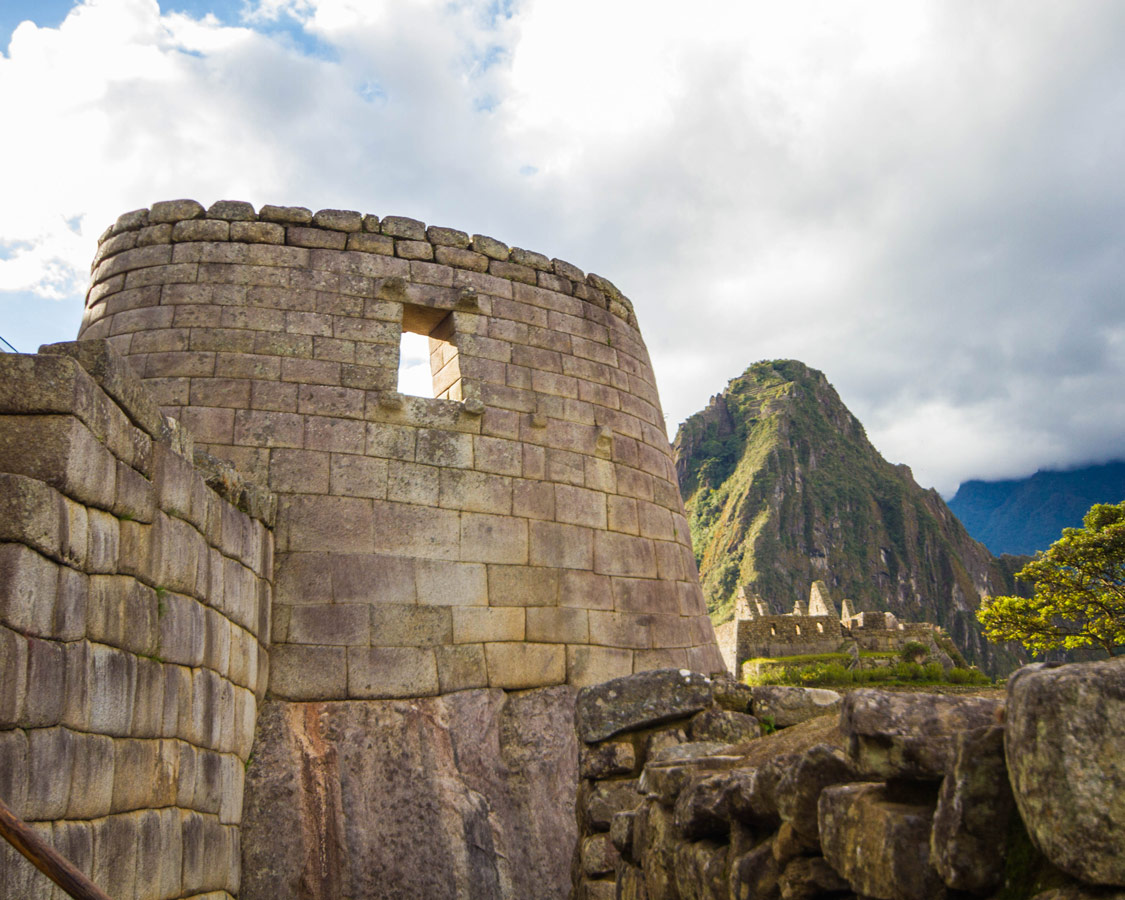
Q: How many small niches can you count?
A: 3